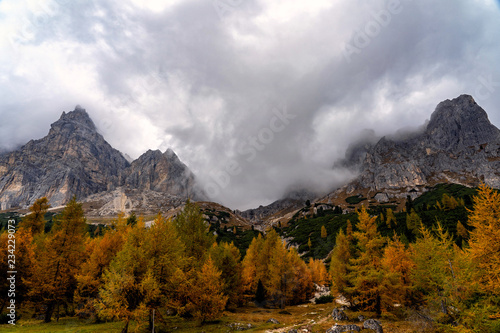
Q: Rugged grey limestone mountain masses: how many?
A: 2